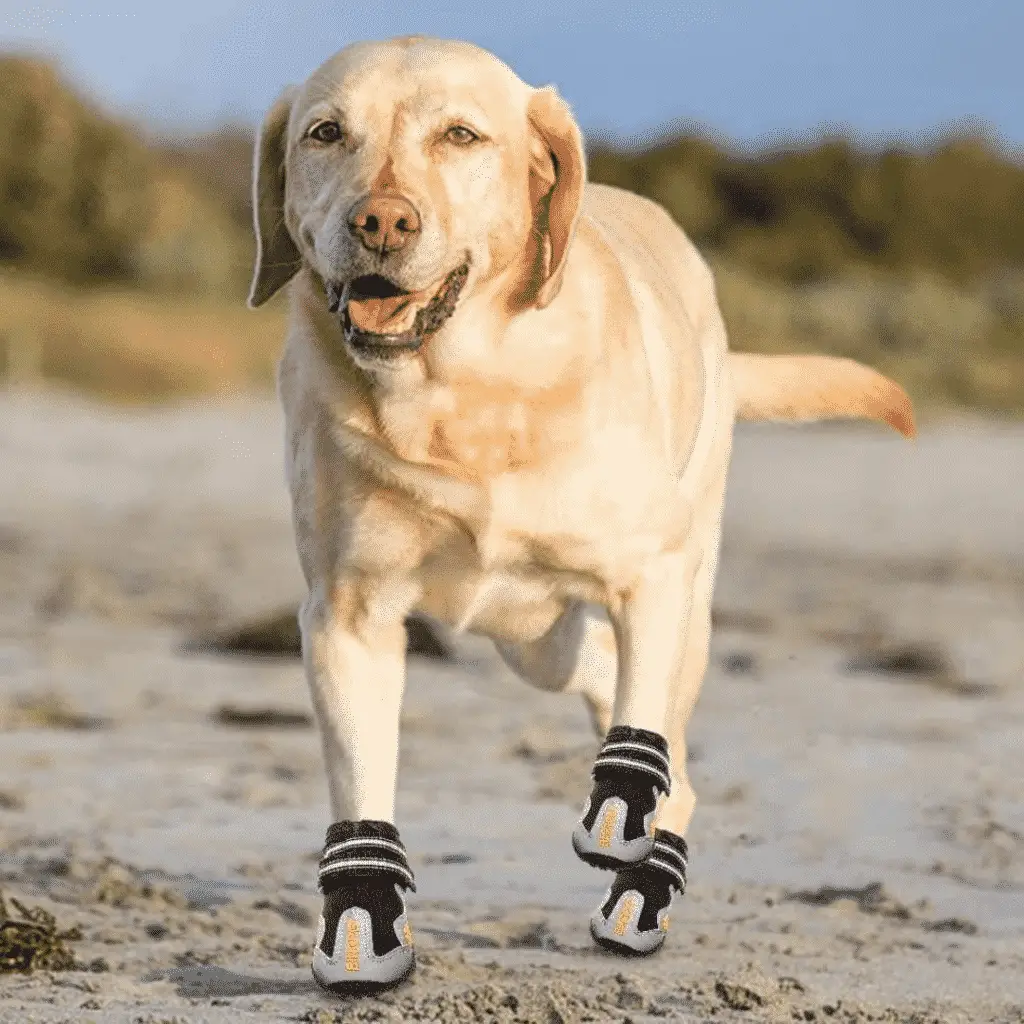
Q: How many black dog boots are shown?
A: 3